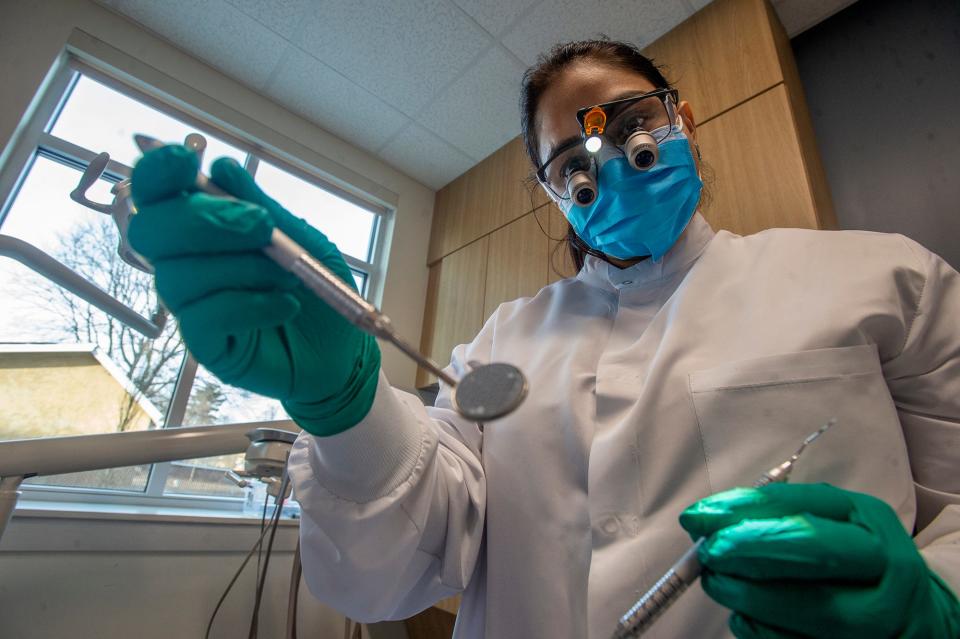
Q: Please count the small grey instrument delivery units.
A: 1